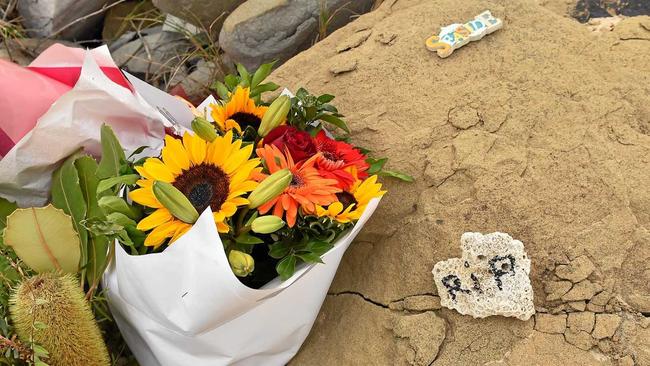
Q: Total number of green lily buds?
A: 6